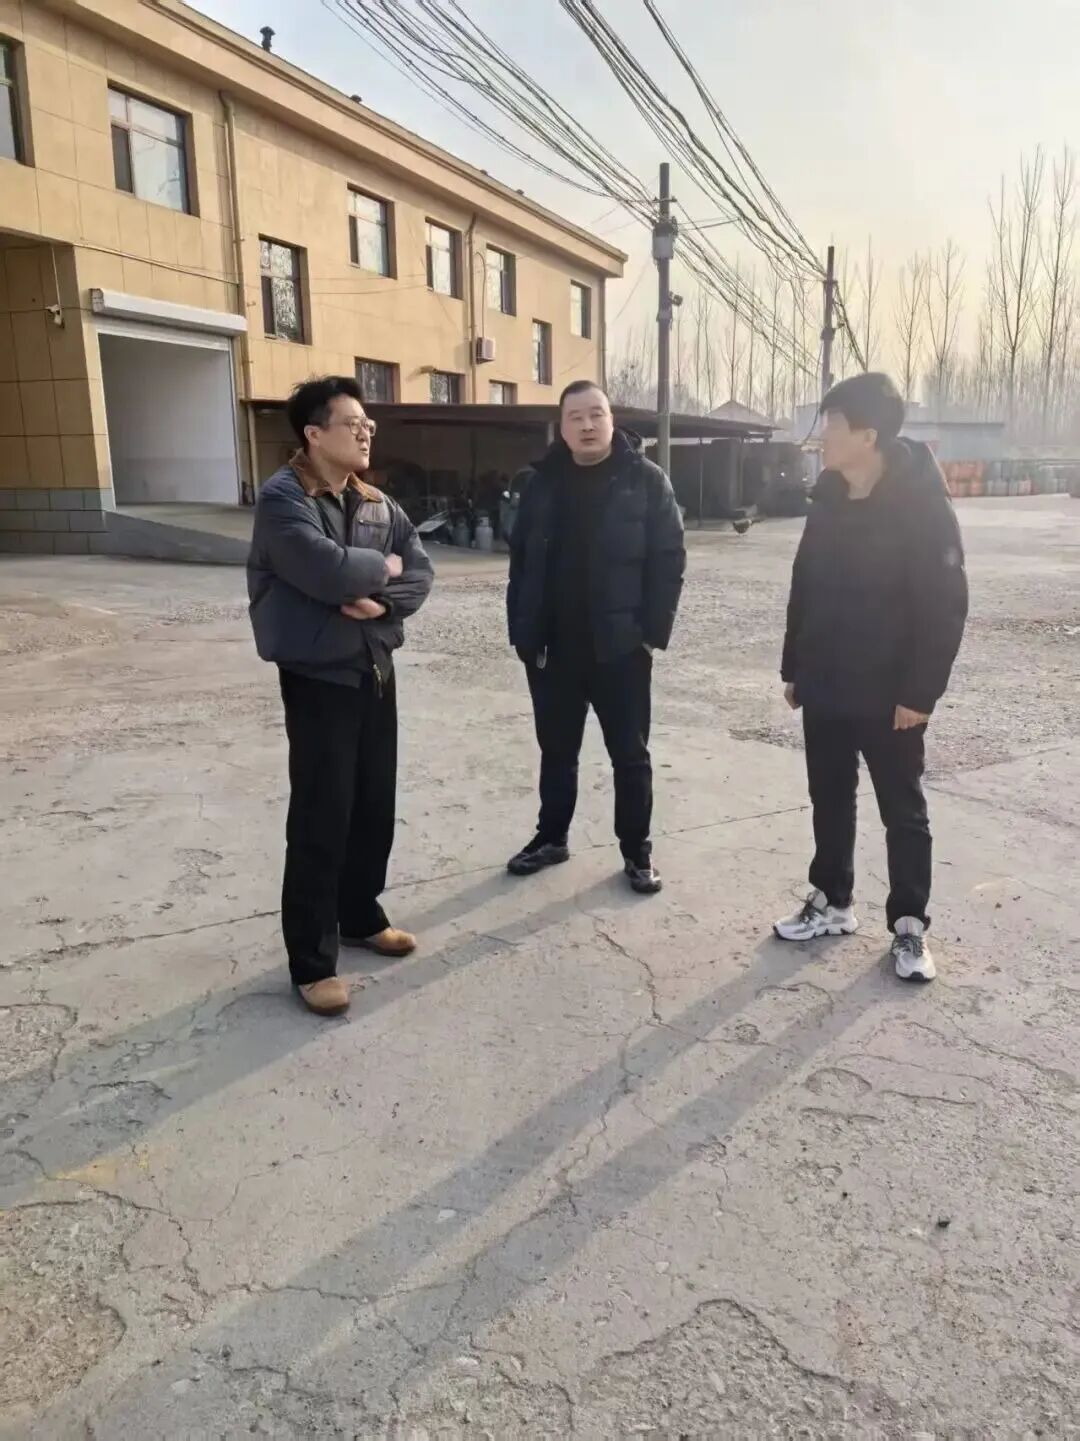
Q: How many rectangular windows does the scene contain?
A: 11